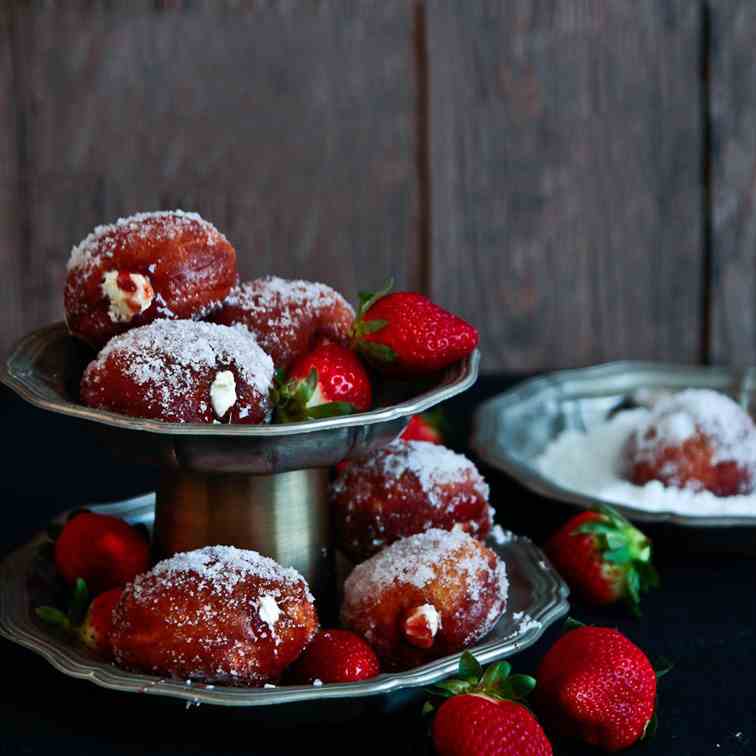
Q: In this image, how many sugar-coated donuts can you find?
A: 7